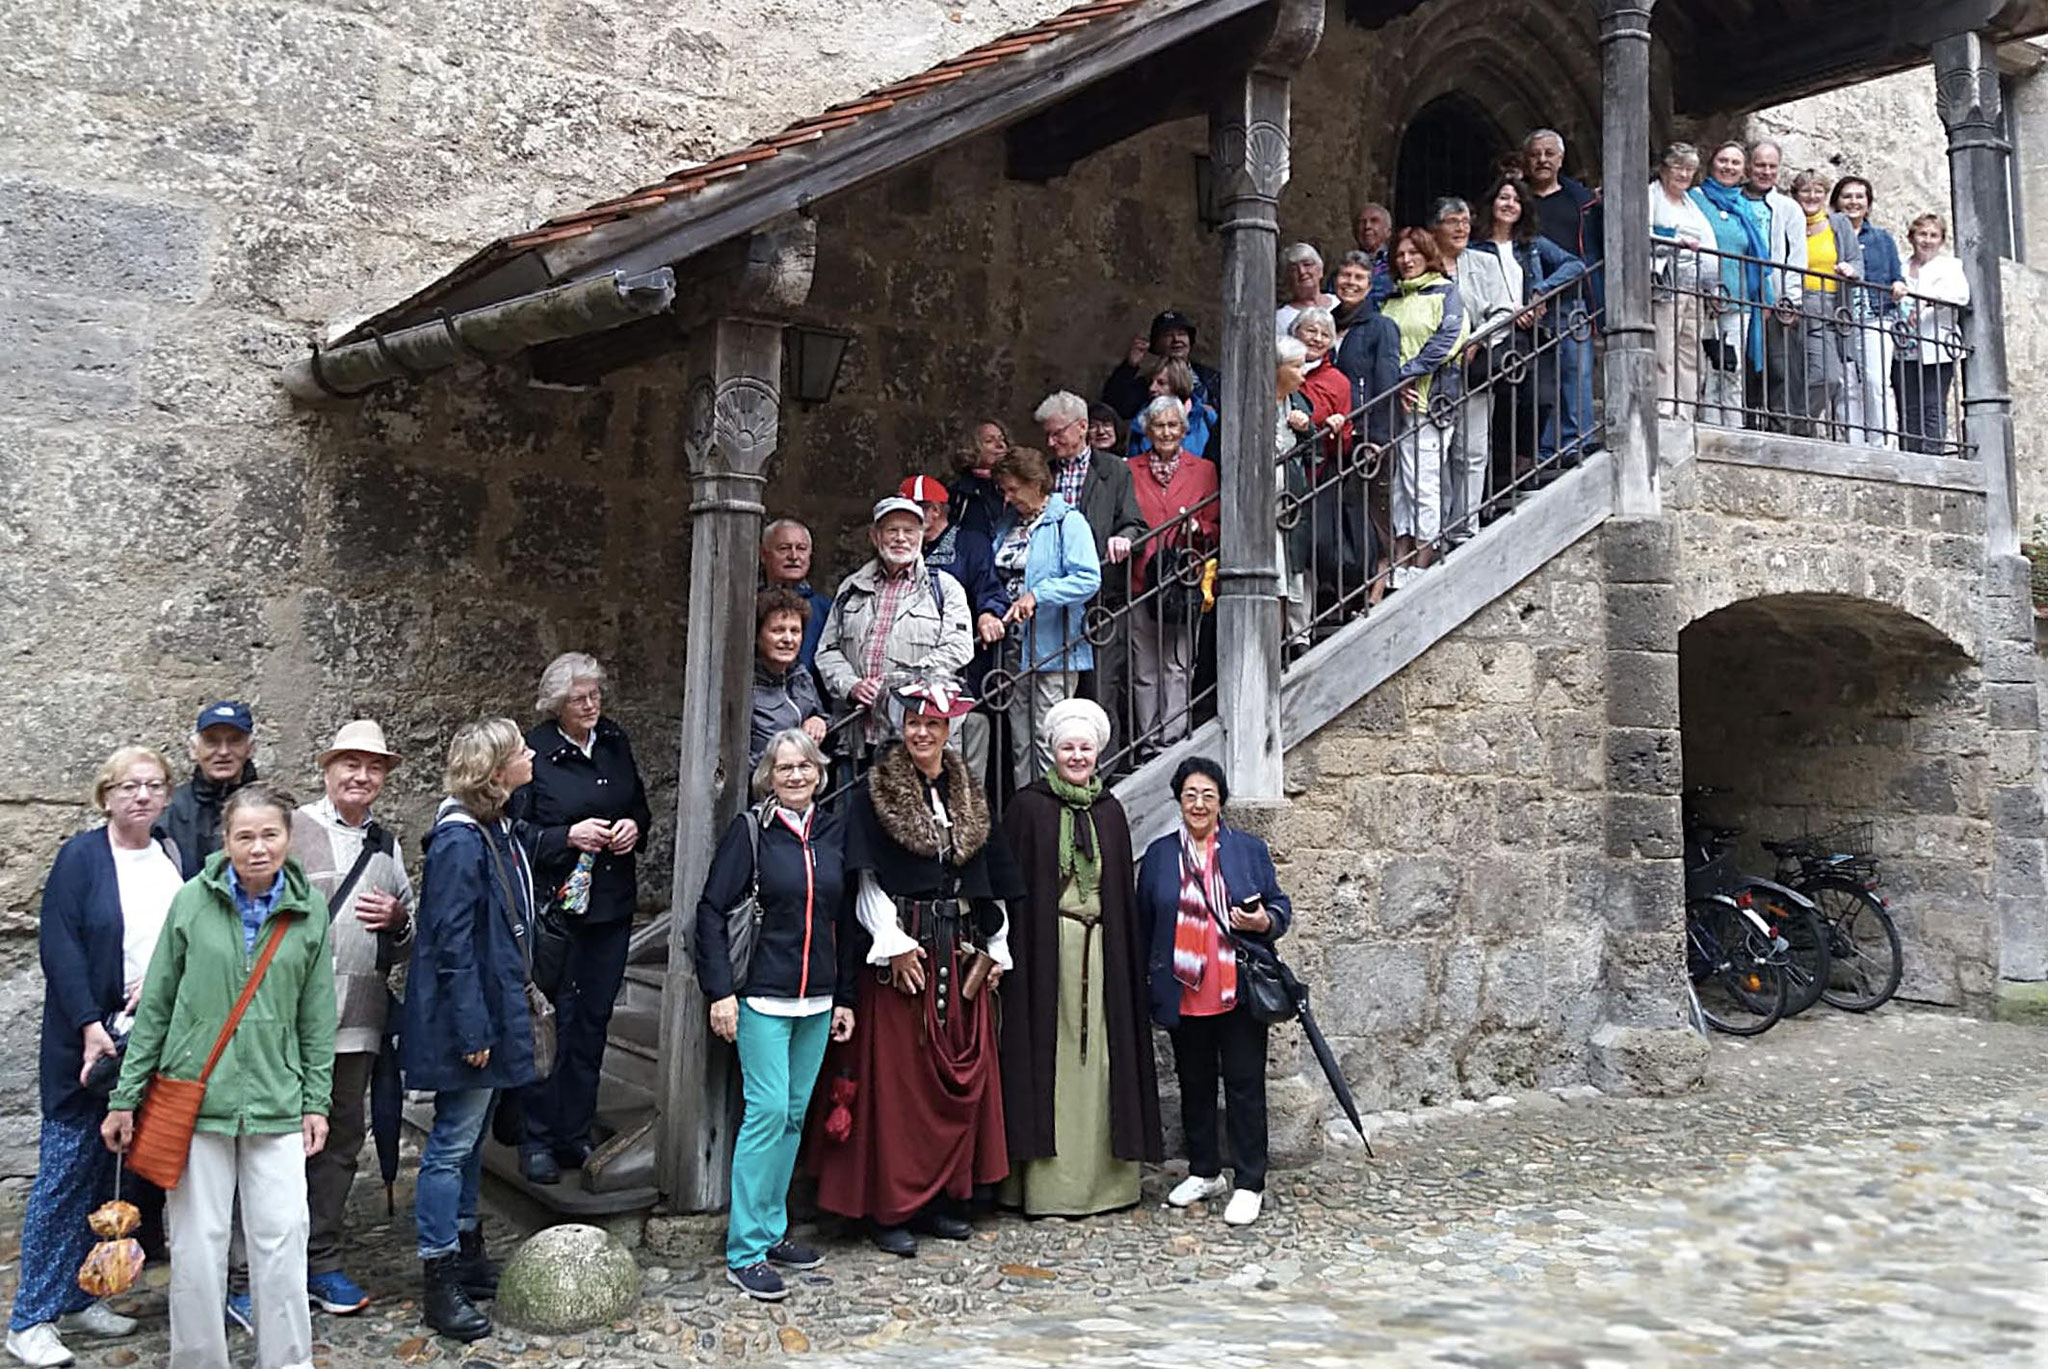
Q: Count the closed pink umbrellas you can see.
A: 1